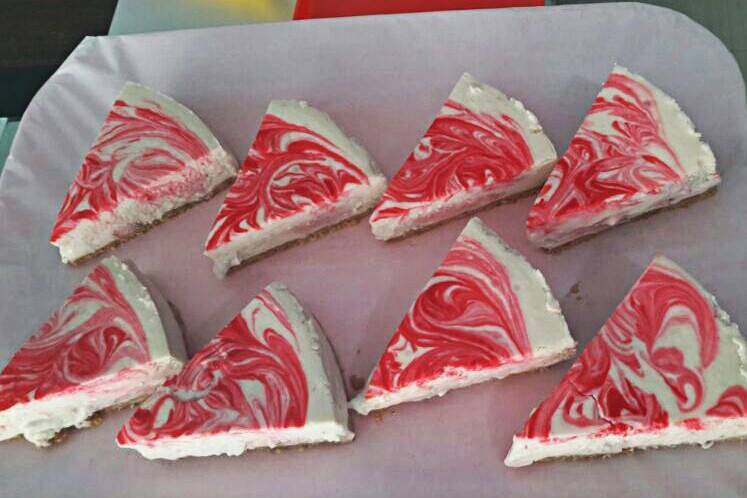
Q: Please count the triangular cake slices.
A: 8